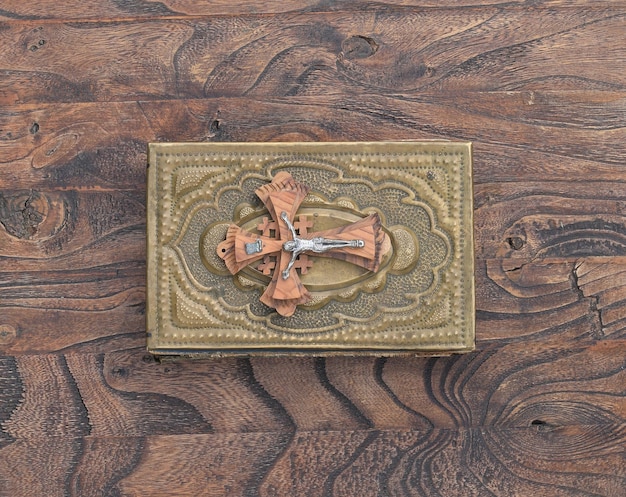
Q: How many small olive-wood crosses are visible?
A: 4